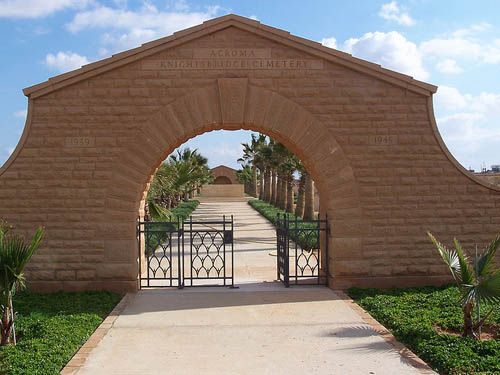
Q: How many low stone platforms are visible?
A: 1